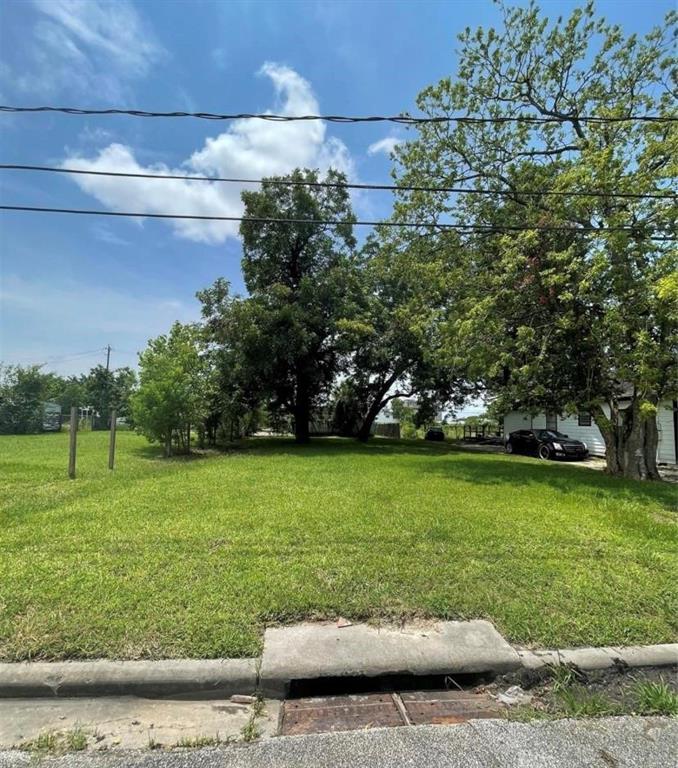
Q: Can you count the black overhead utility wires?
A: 3